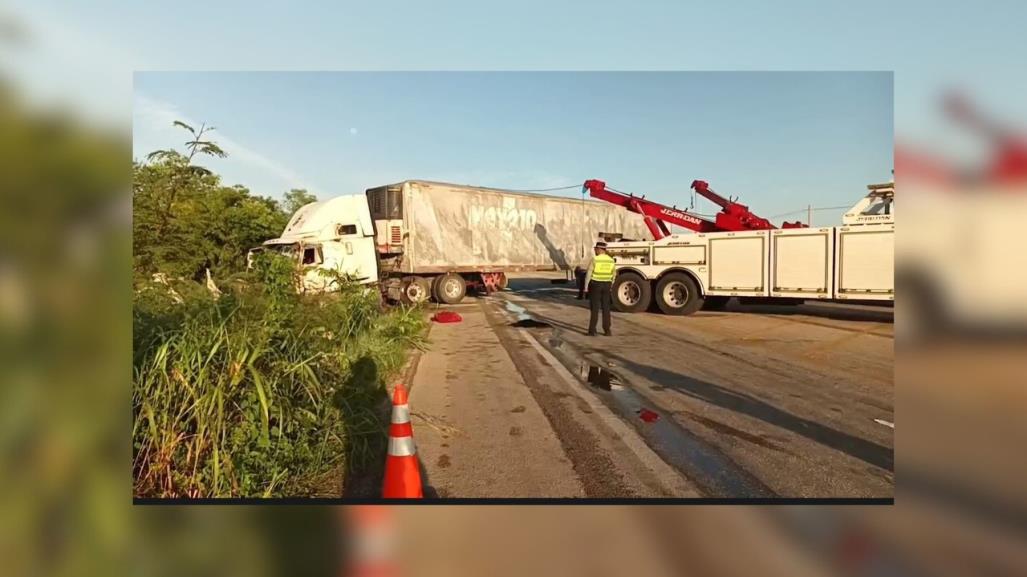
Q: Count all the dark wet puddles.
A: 2